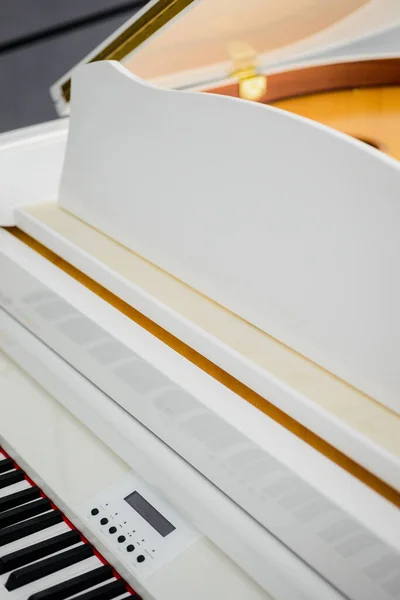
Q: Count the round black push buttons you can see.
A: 6